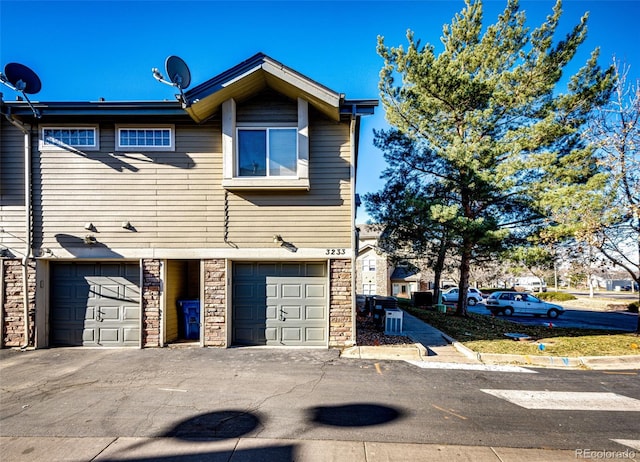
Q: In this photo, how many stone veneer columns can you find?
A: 4